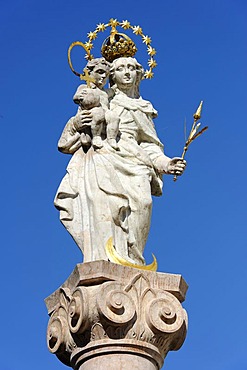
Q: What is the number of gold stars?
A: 11